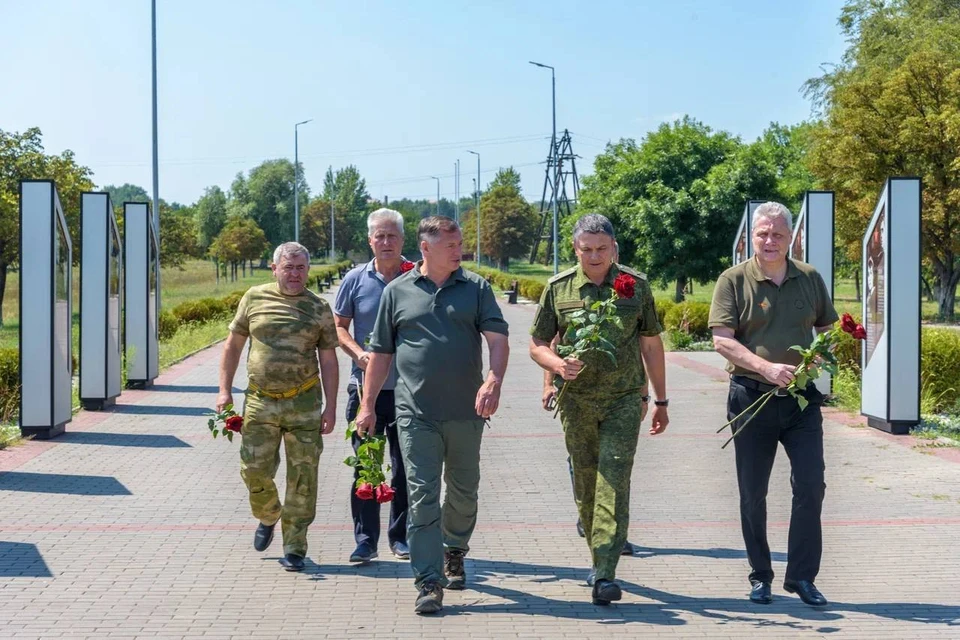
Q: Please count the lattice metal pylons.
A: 1